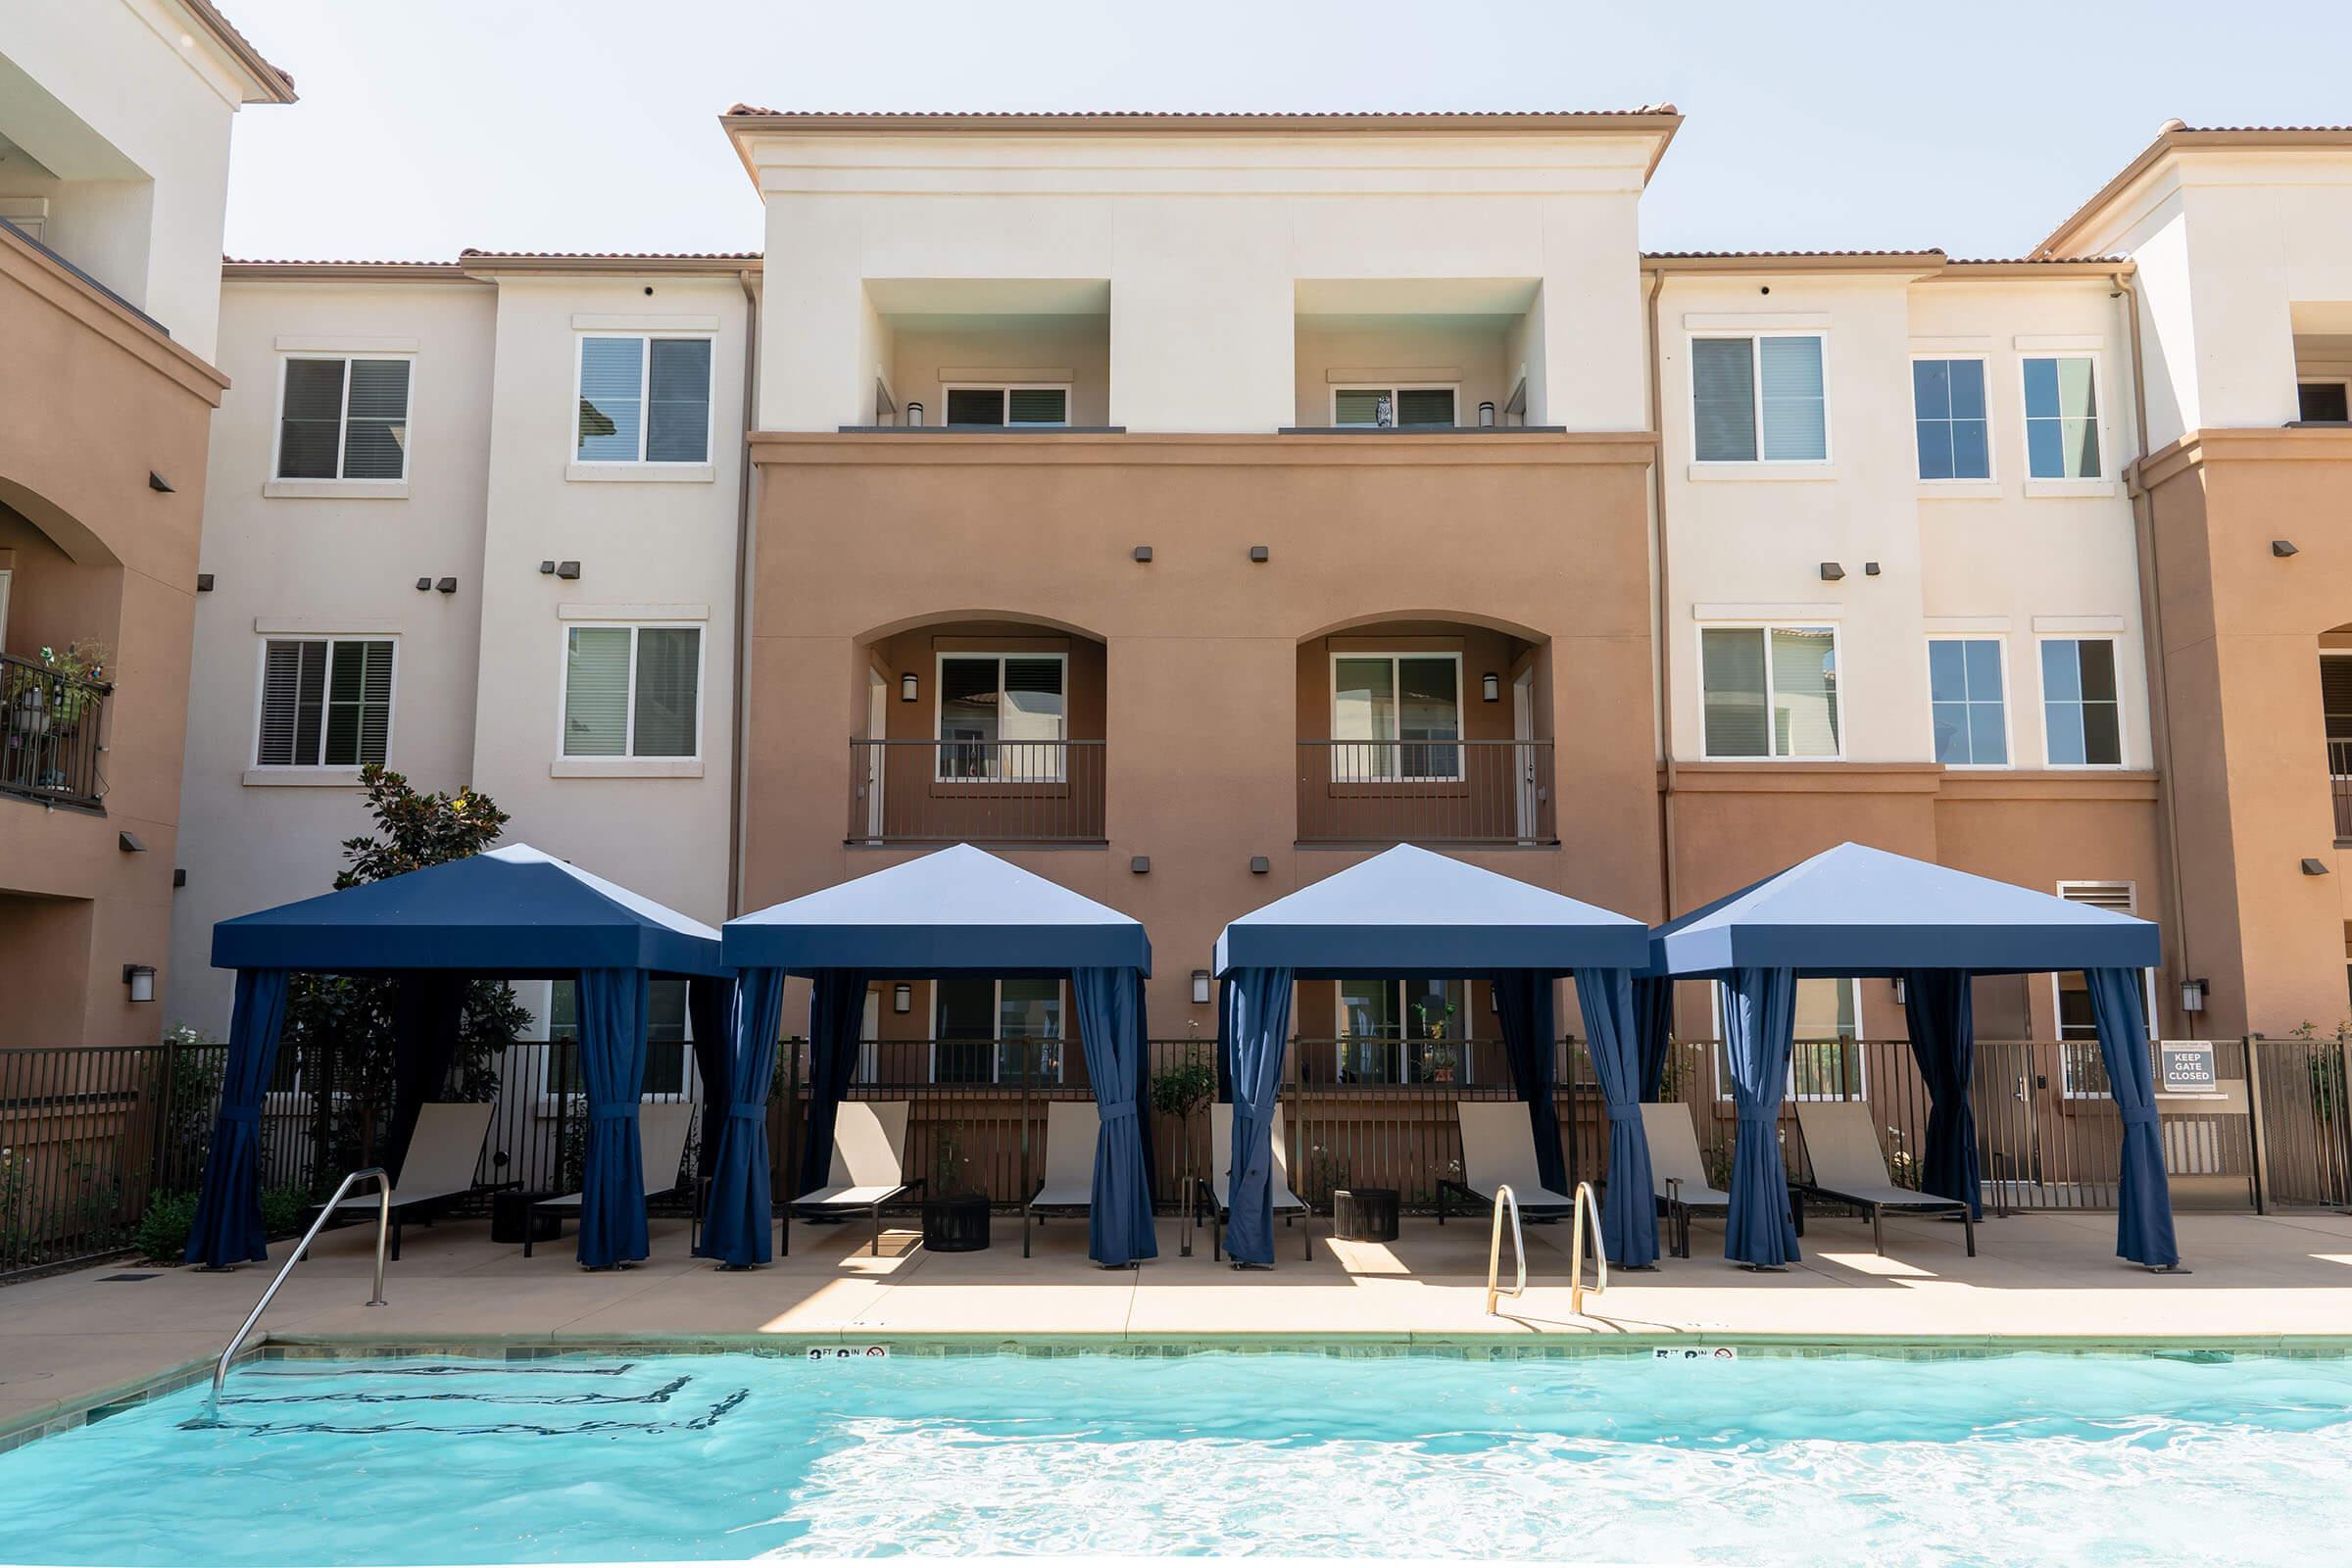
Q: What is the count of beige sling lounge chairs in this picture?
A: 8